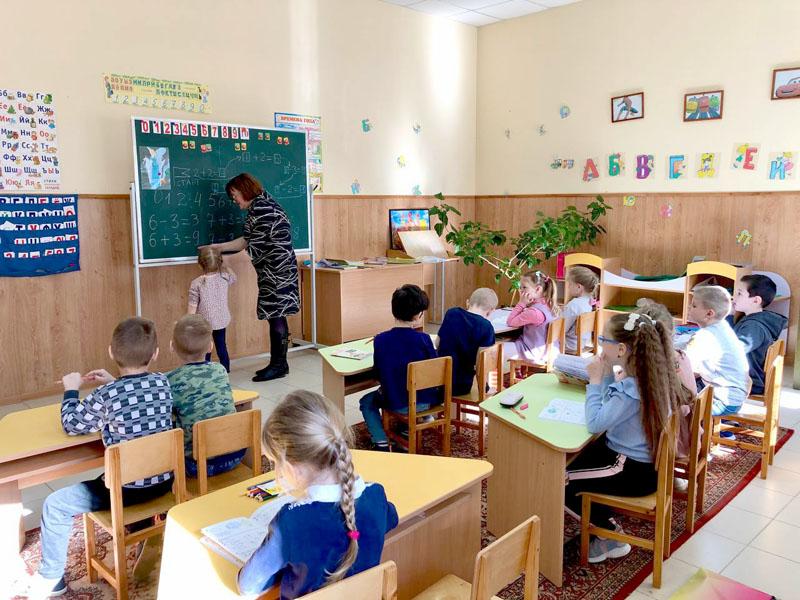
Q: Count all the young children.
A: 12